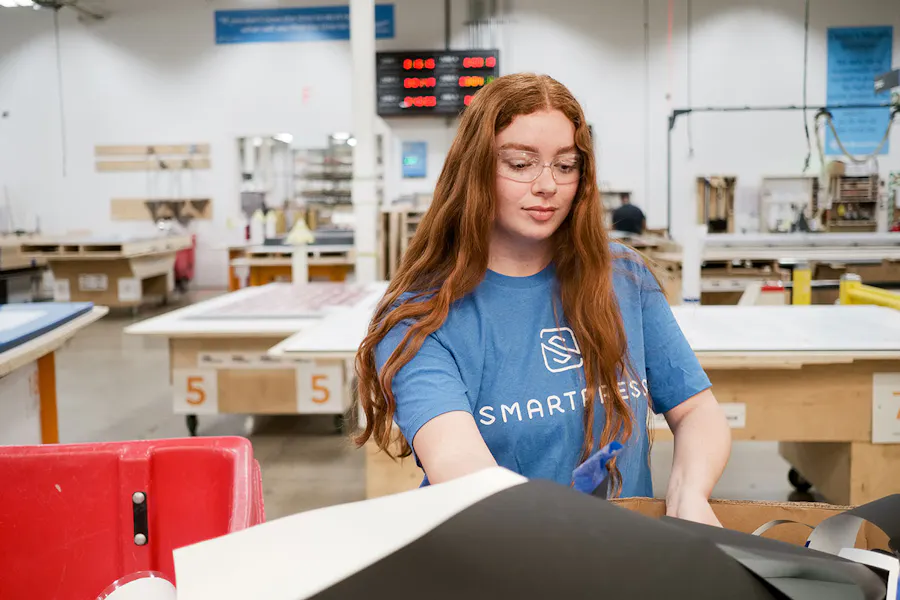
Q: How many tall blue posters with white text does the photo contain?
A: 1